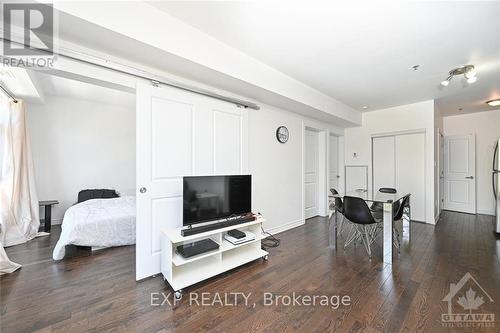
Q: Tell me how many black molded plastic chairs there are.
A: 4